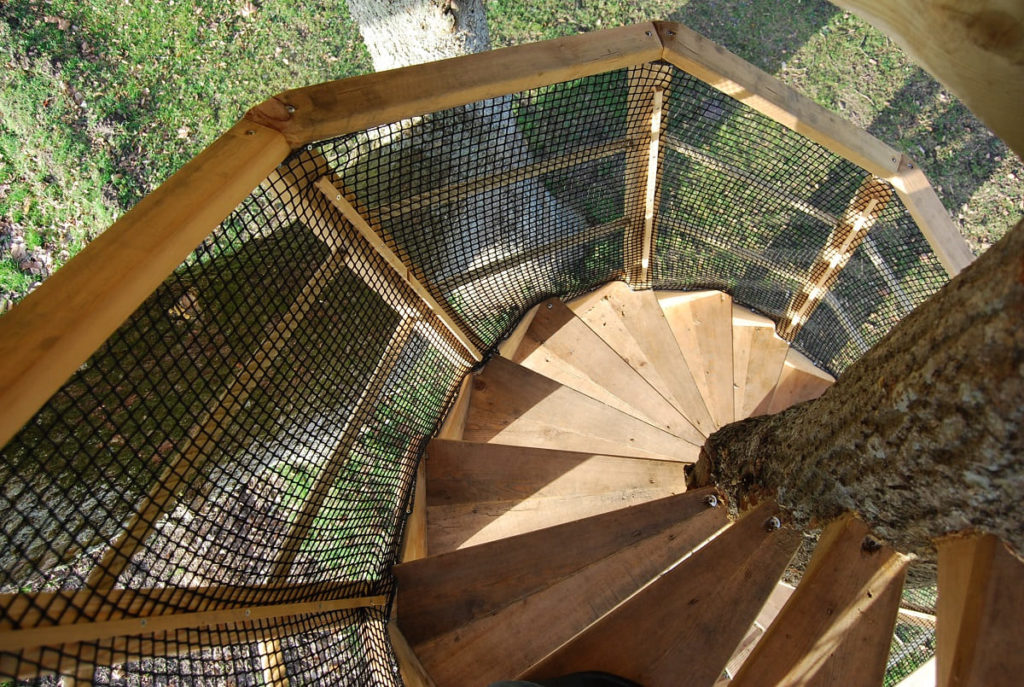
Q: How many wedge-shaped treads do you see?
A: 11